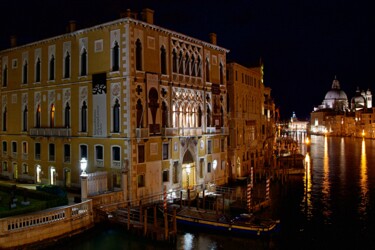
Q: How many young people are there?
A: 0